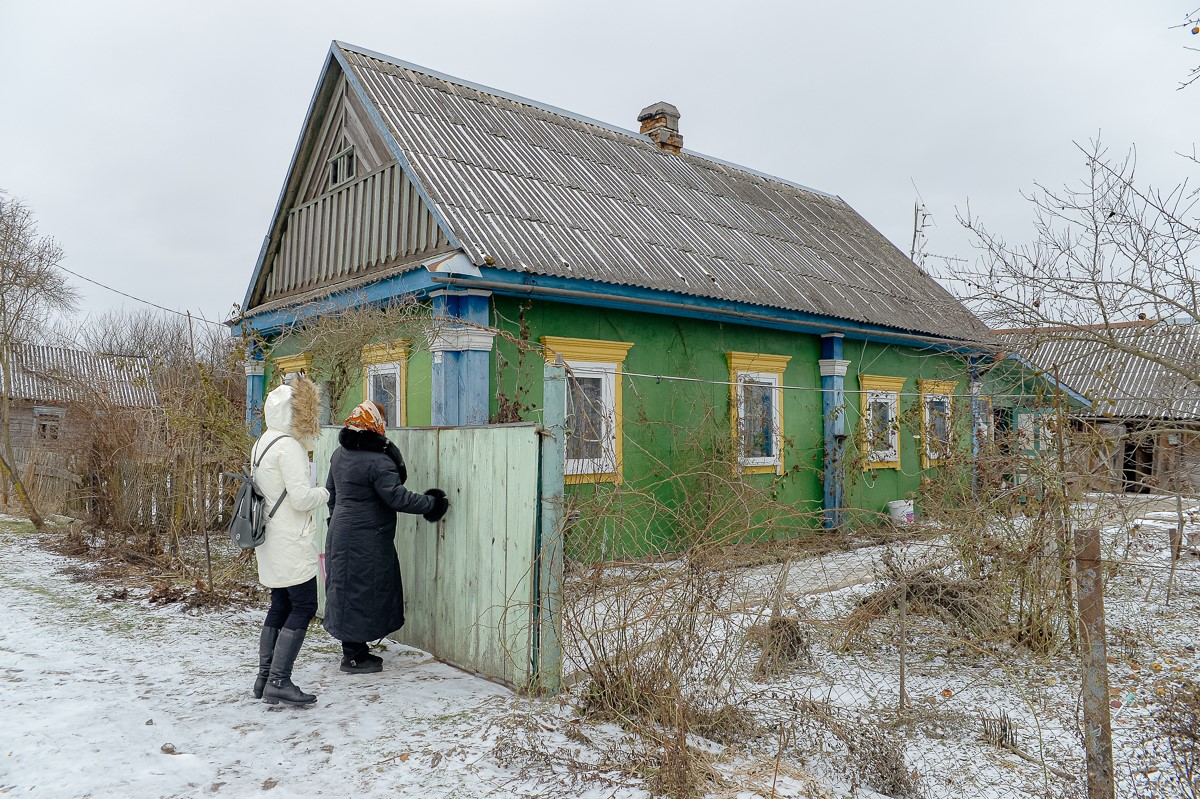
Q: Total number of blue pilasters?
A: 4